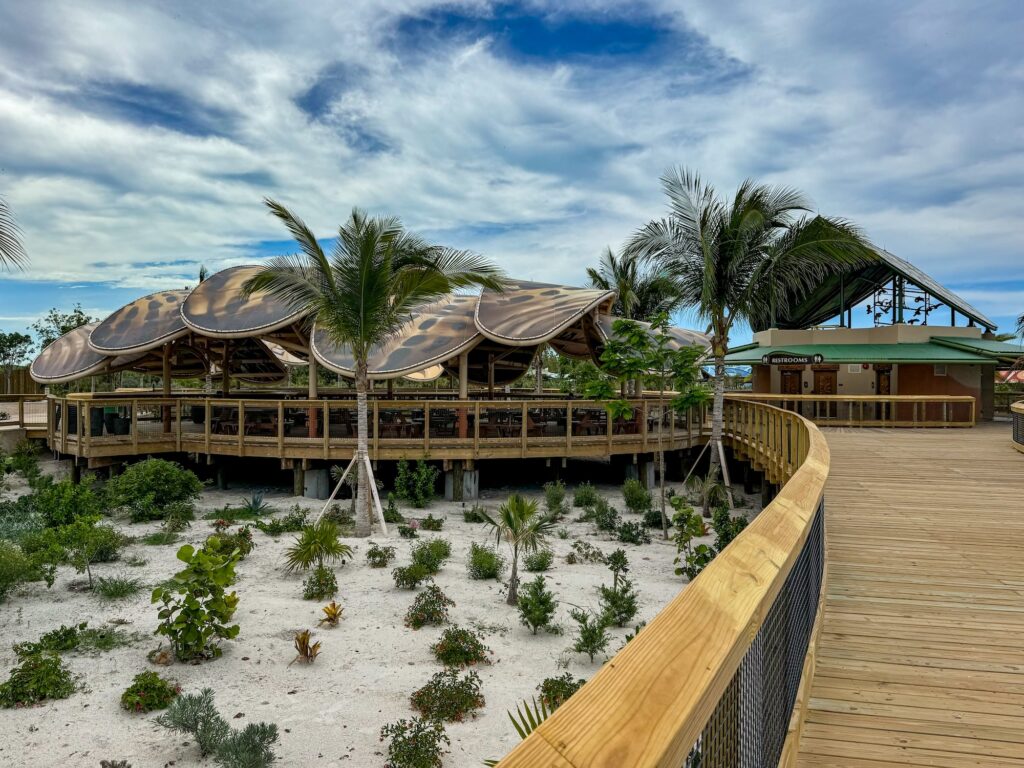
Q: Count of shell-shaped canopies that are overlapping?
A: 6